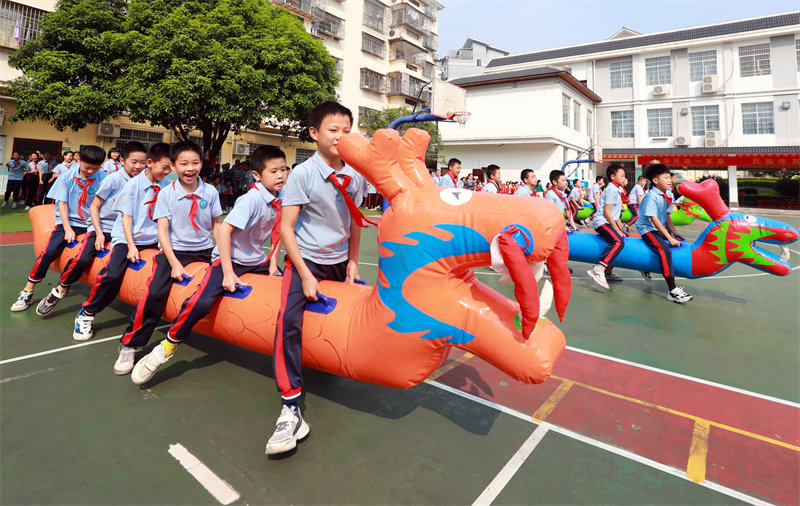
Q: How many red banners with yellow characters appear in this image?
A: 1